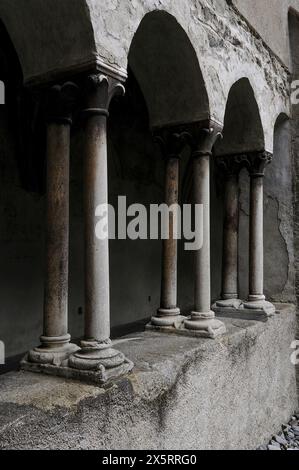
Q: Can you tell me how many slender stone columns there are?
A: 6